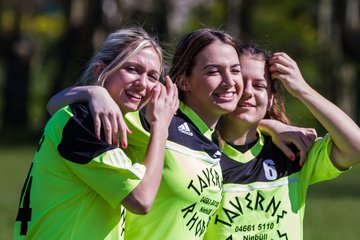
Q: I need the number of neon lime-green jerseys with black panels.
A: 3